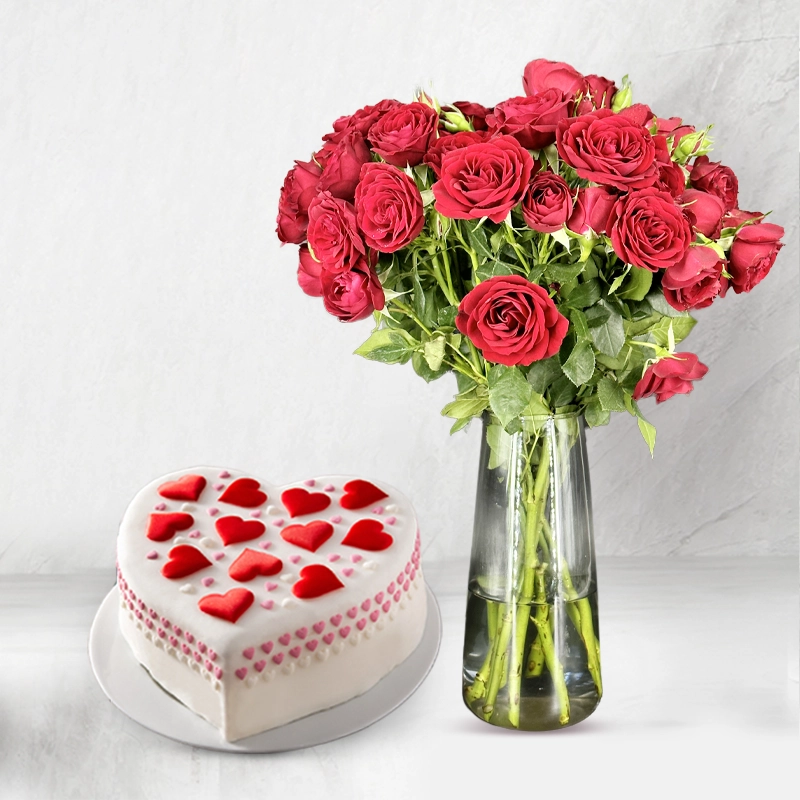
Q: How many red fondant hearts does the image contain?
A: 12